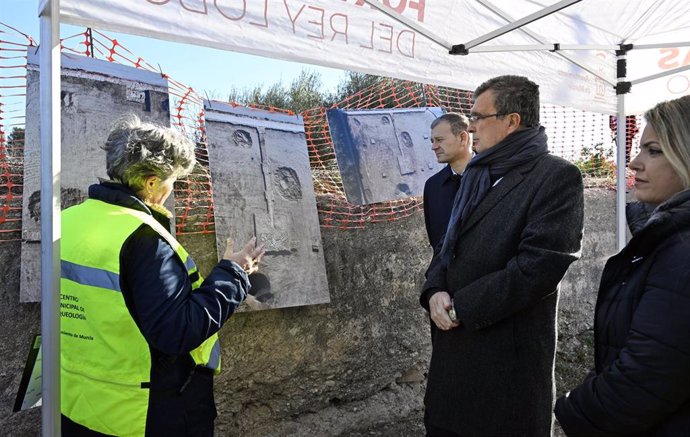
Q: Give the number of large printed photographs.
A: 3